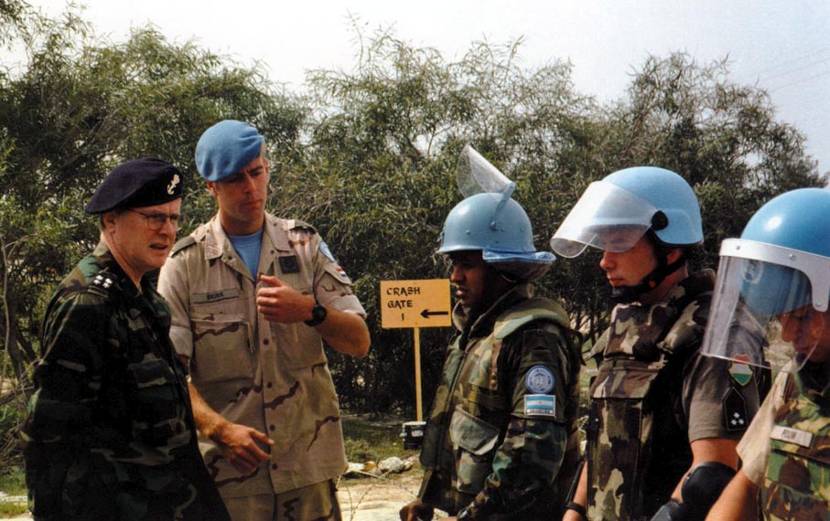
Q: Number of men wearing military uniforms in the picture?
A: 5